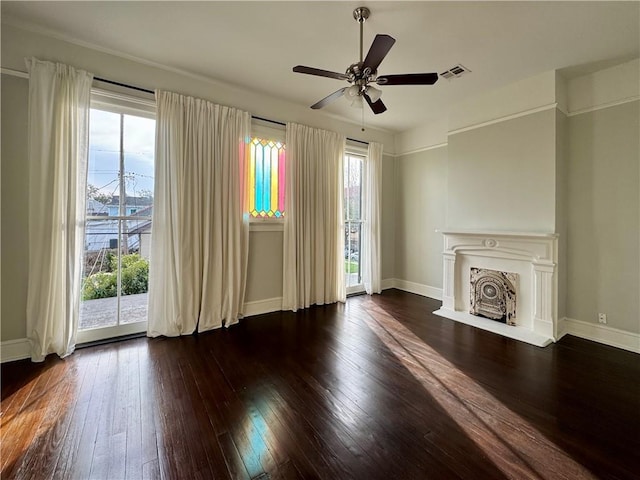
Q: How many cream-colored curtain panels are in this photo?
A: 4